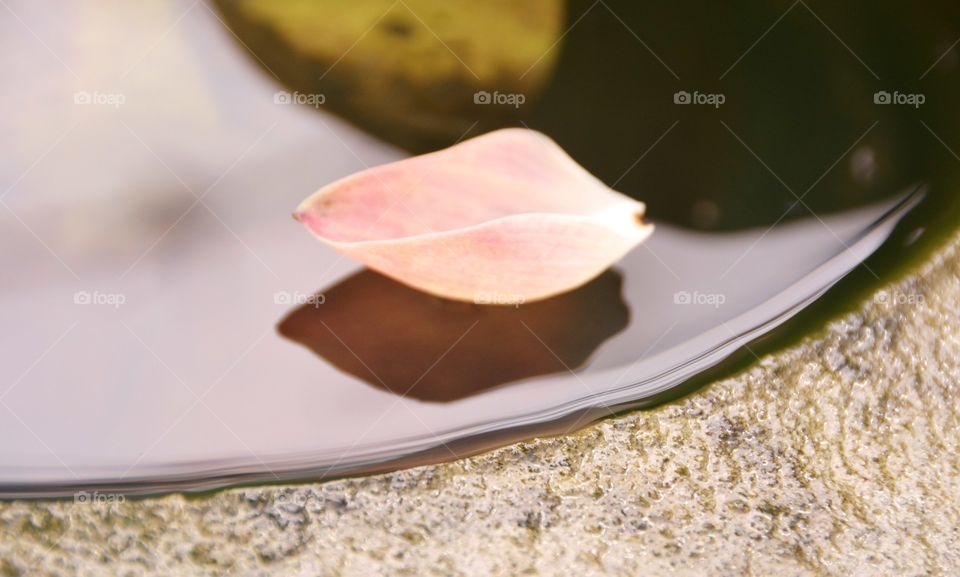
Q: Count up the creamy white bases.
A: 1